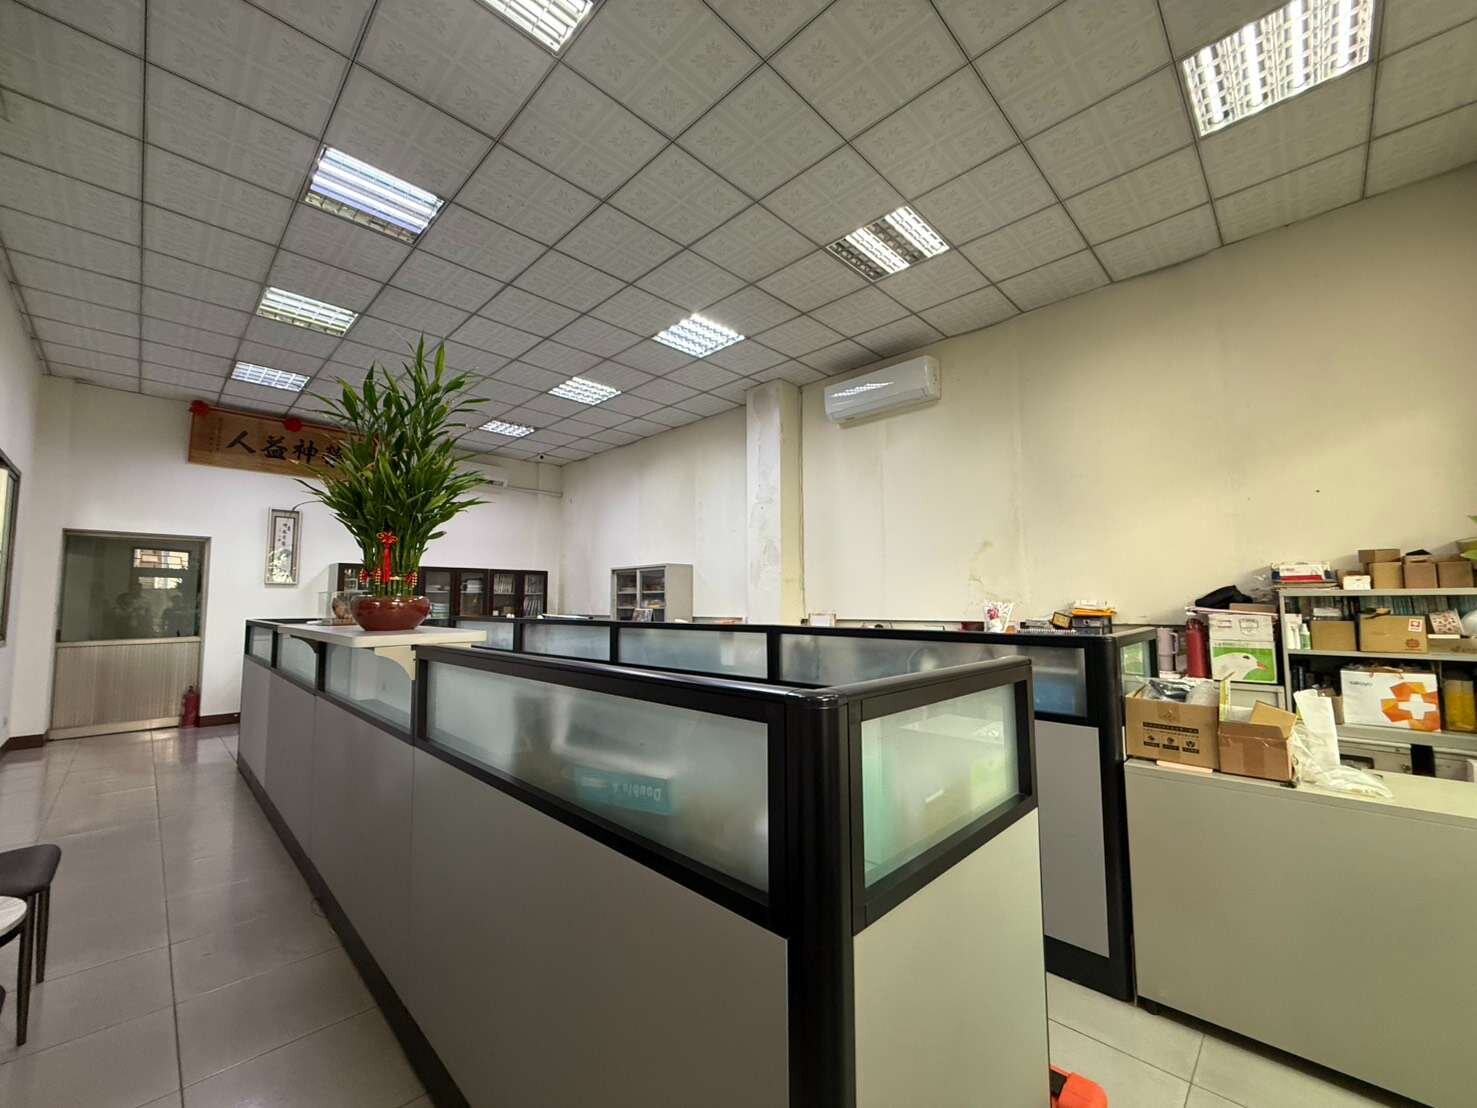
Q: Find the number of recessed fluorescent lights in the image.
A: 9